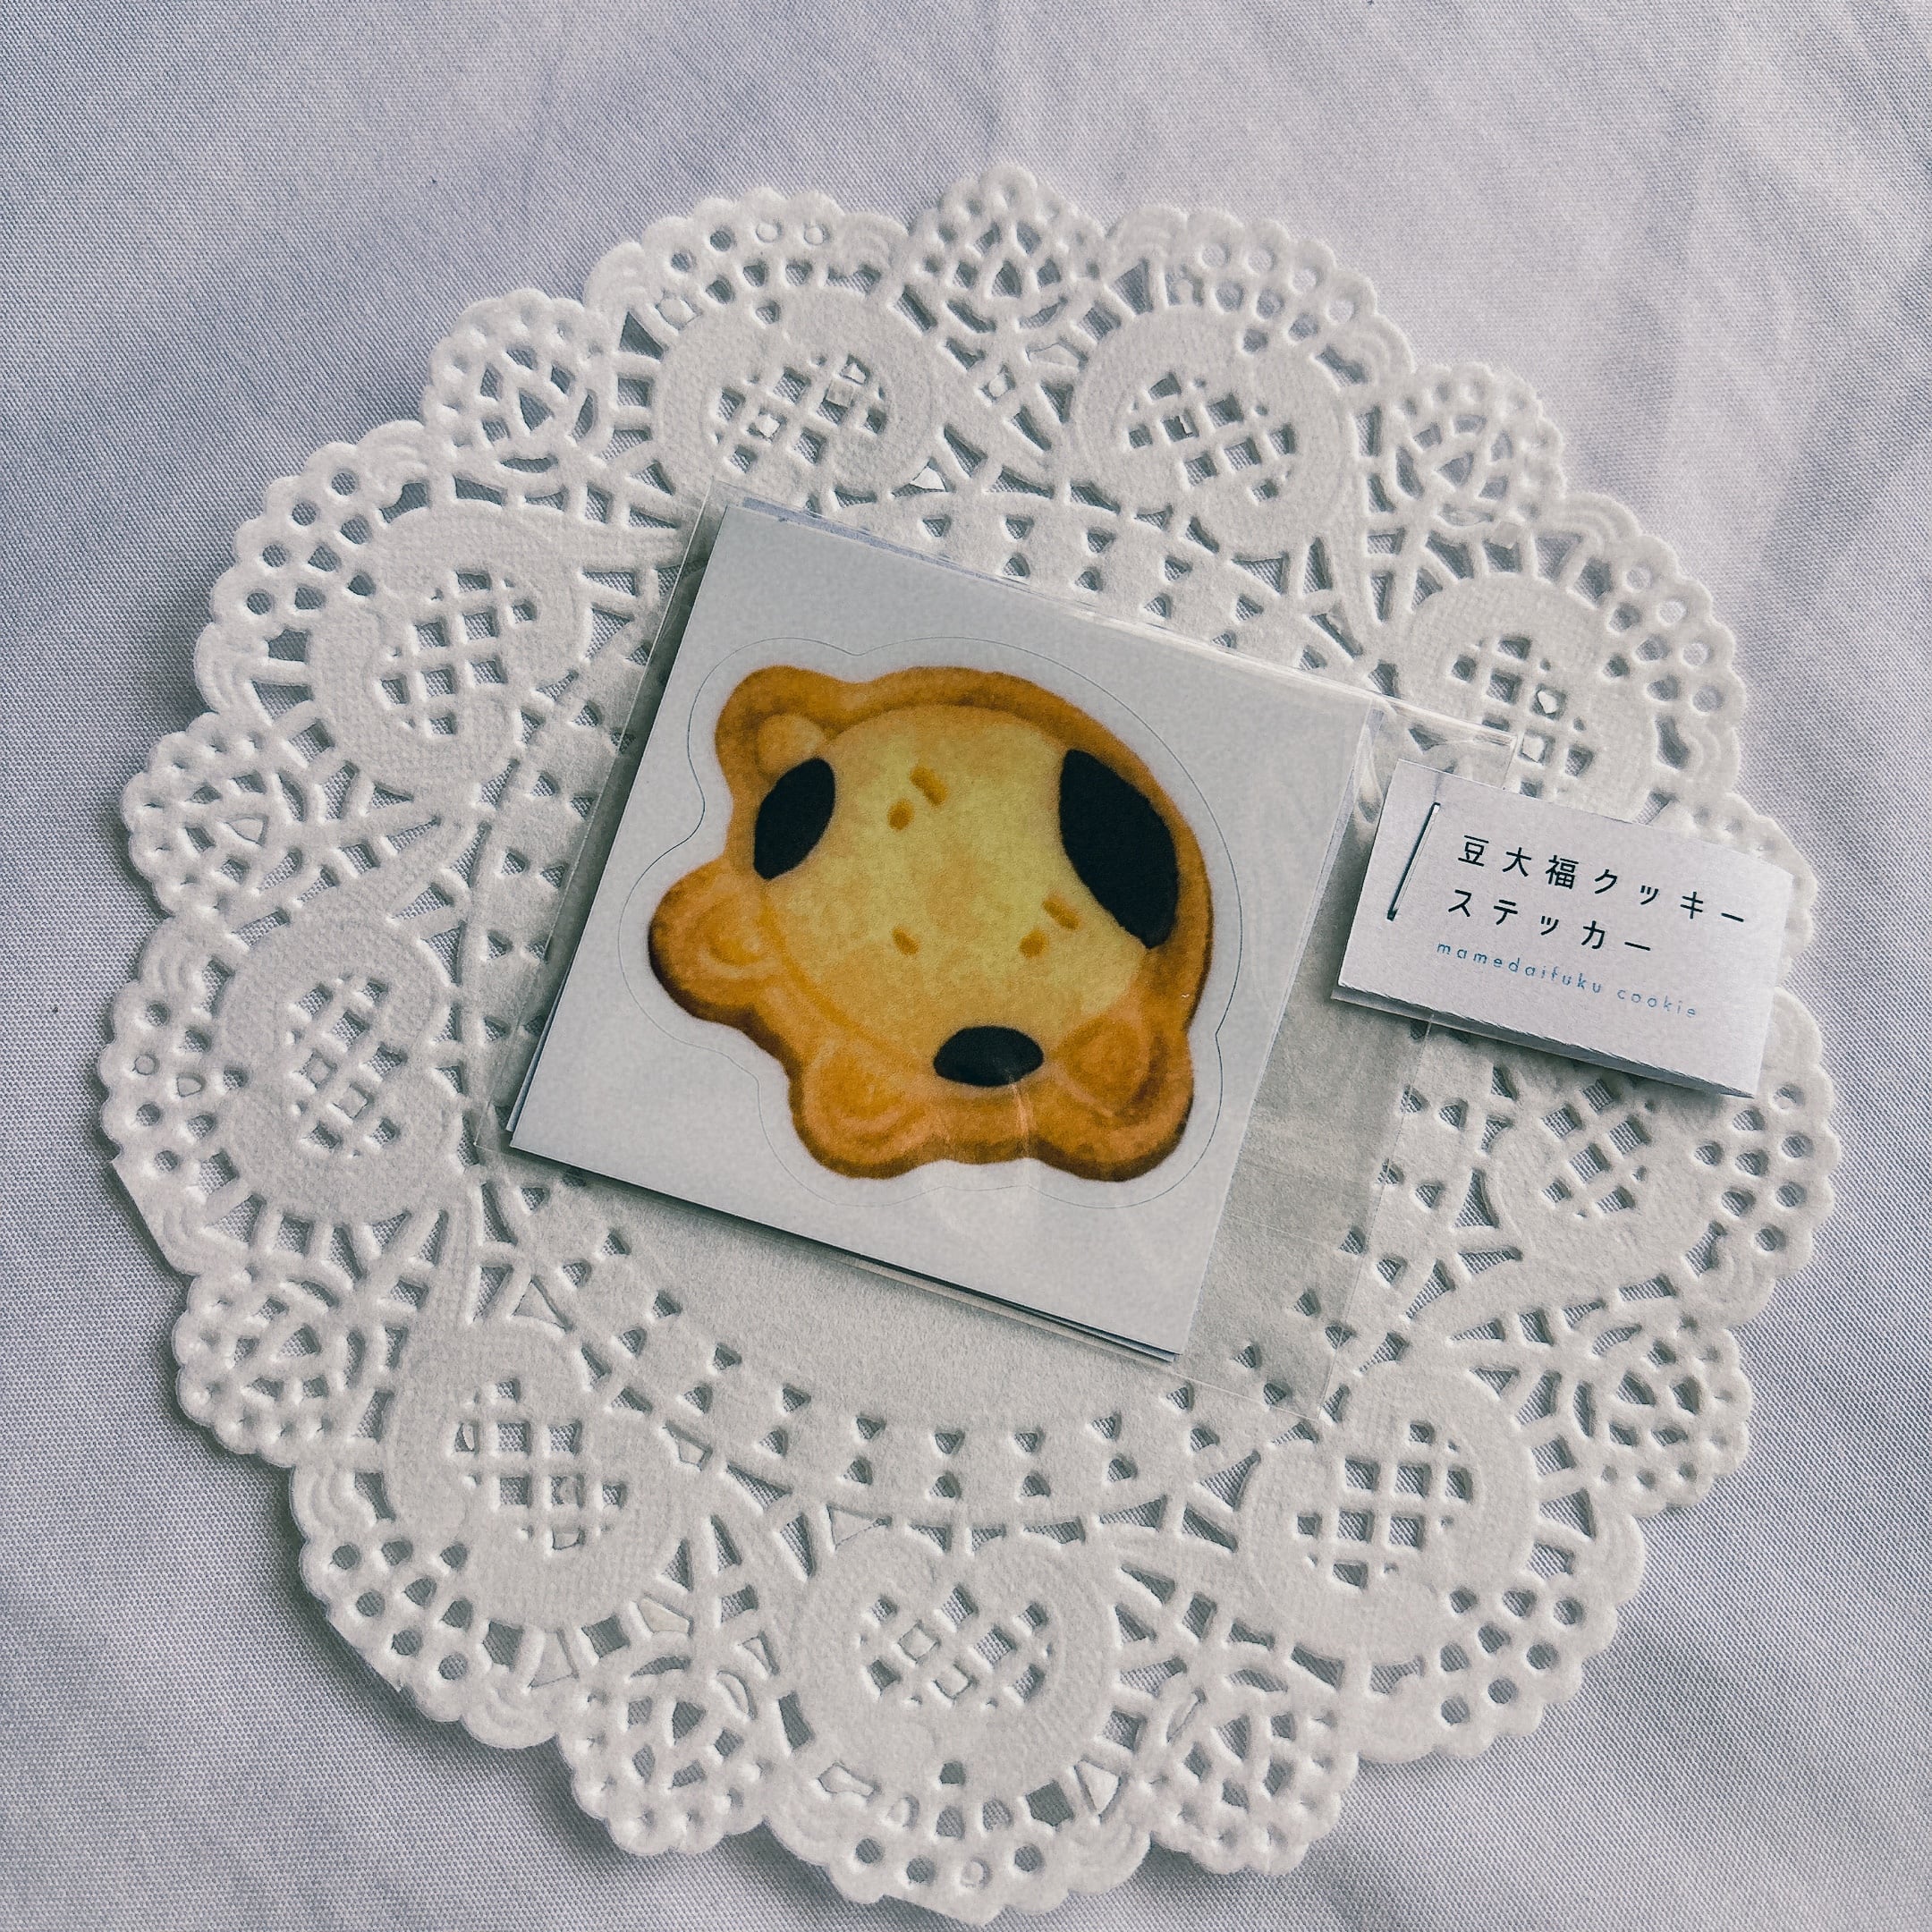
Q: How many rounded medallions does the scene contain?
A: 9